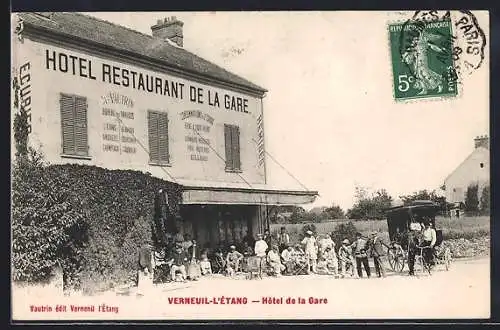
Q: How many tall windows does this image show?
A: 3